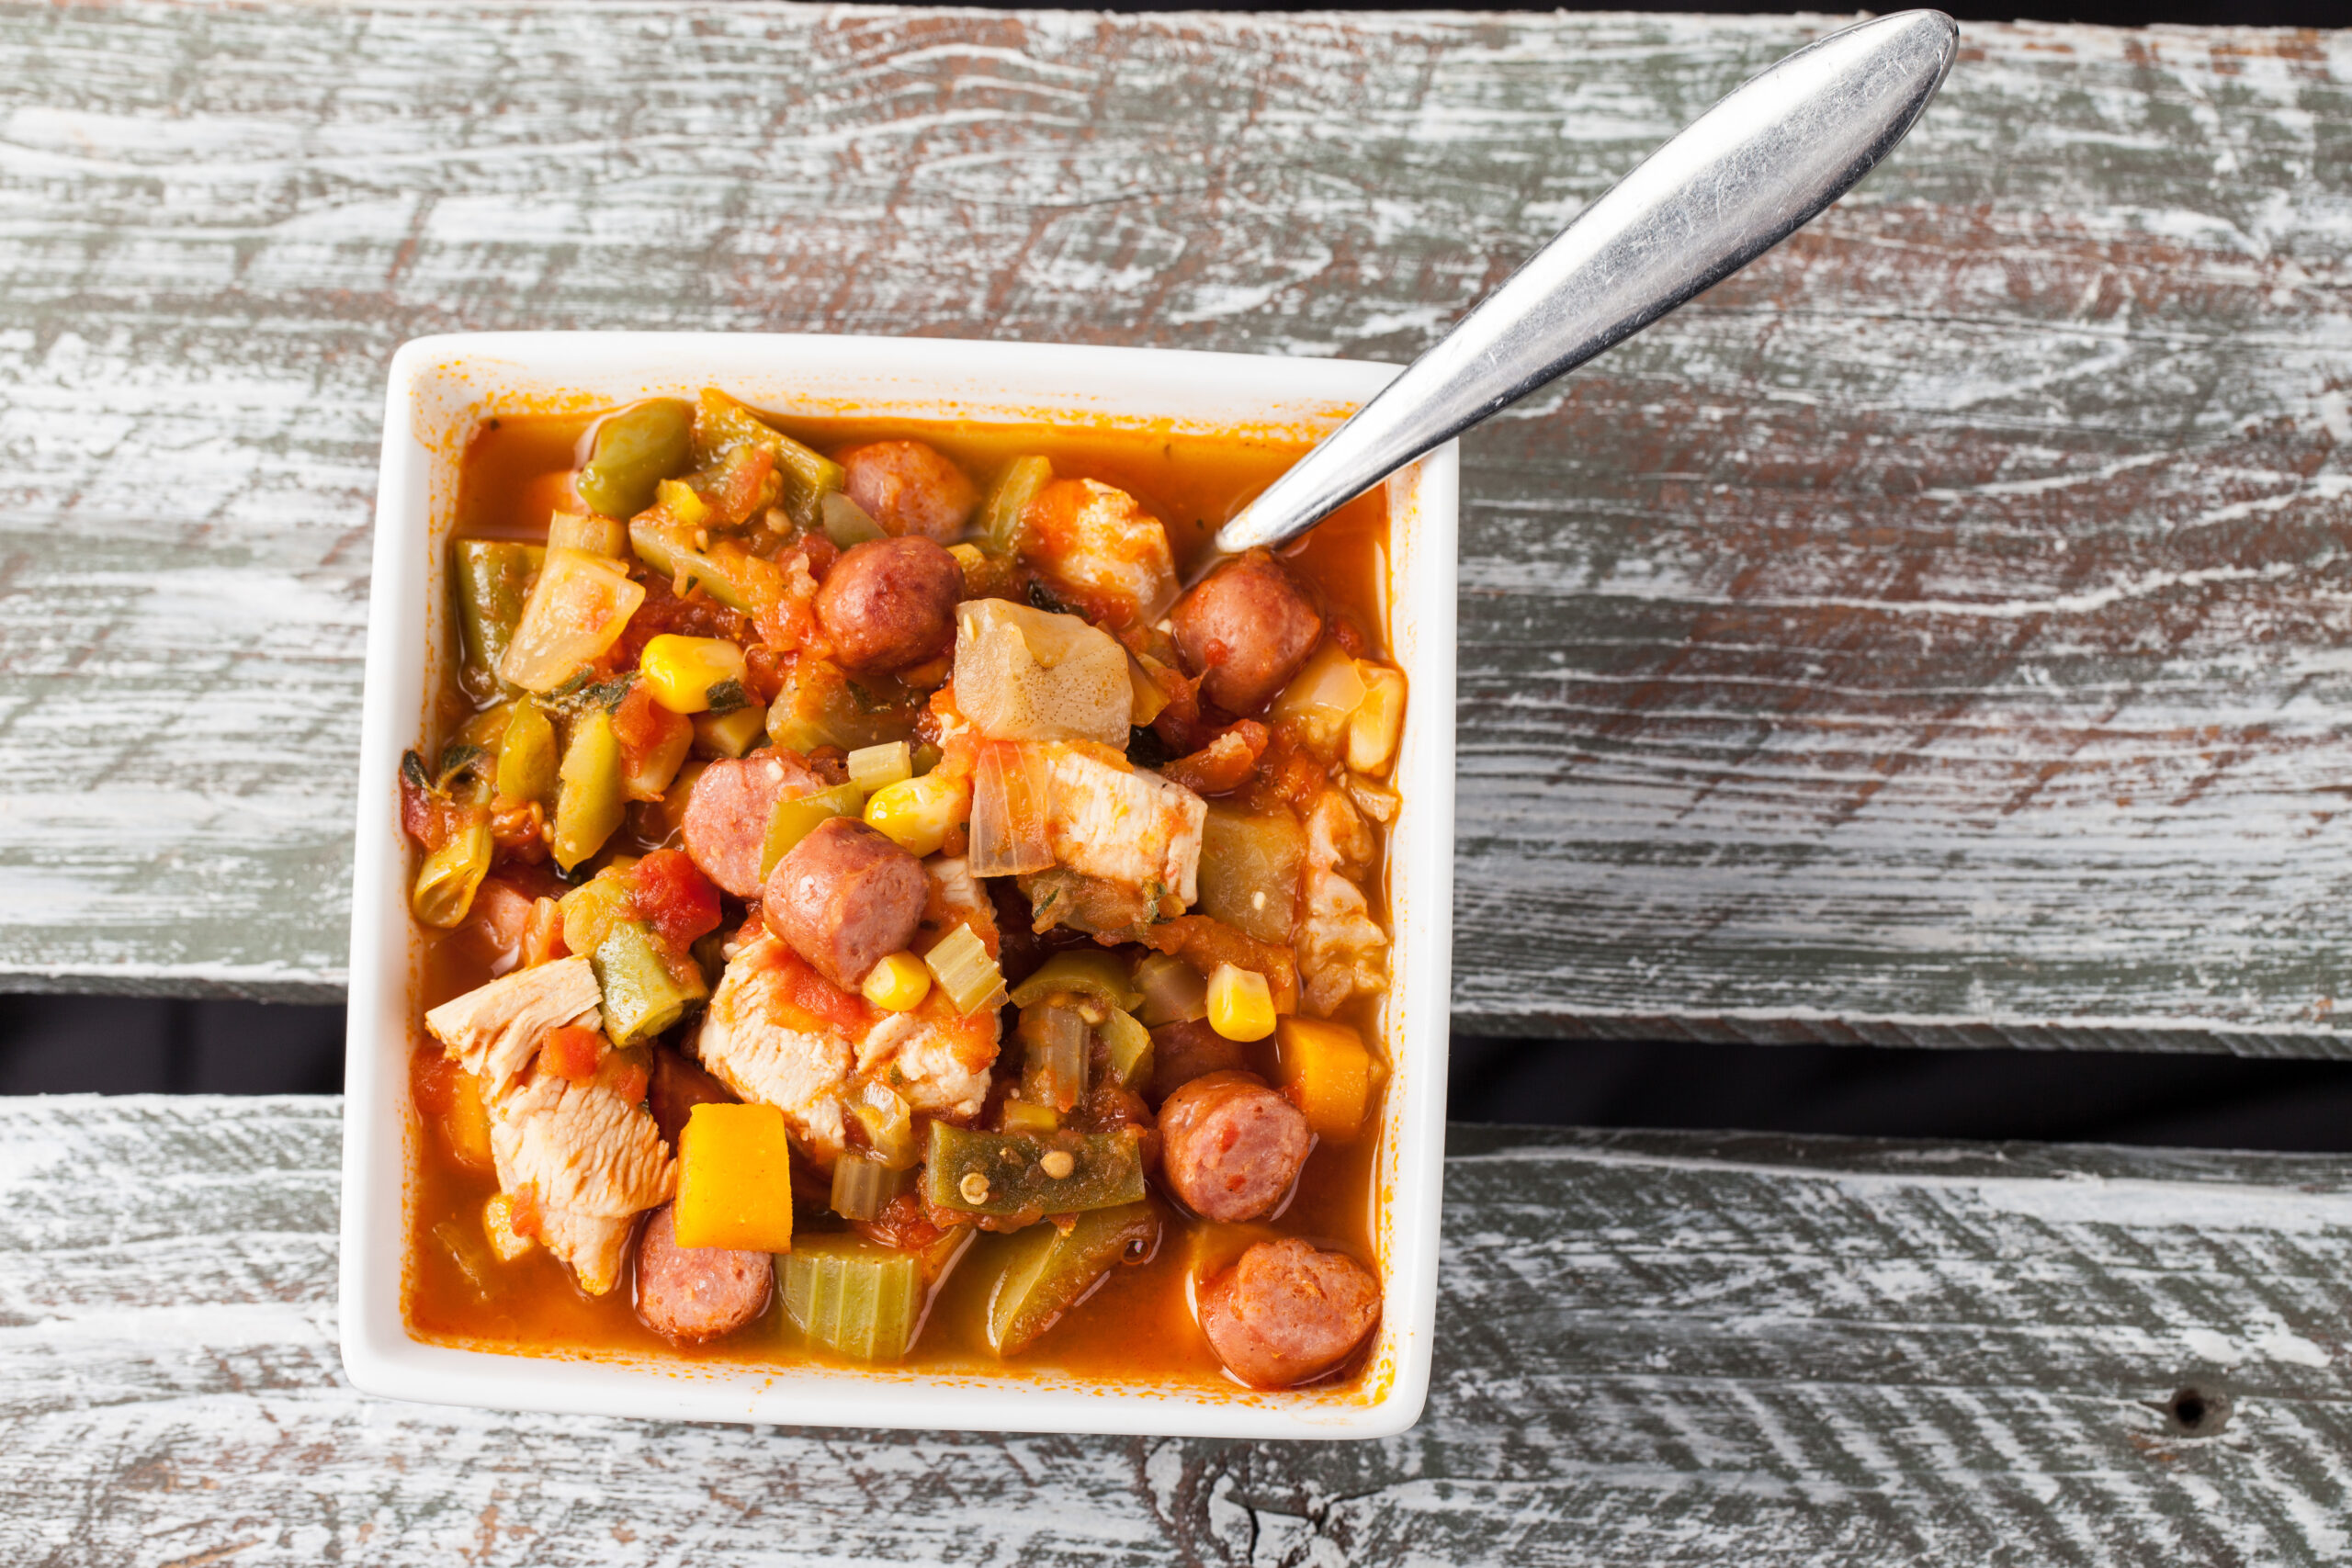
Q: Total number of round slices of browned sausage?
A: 8